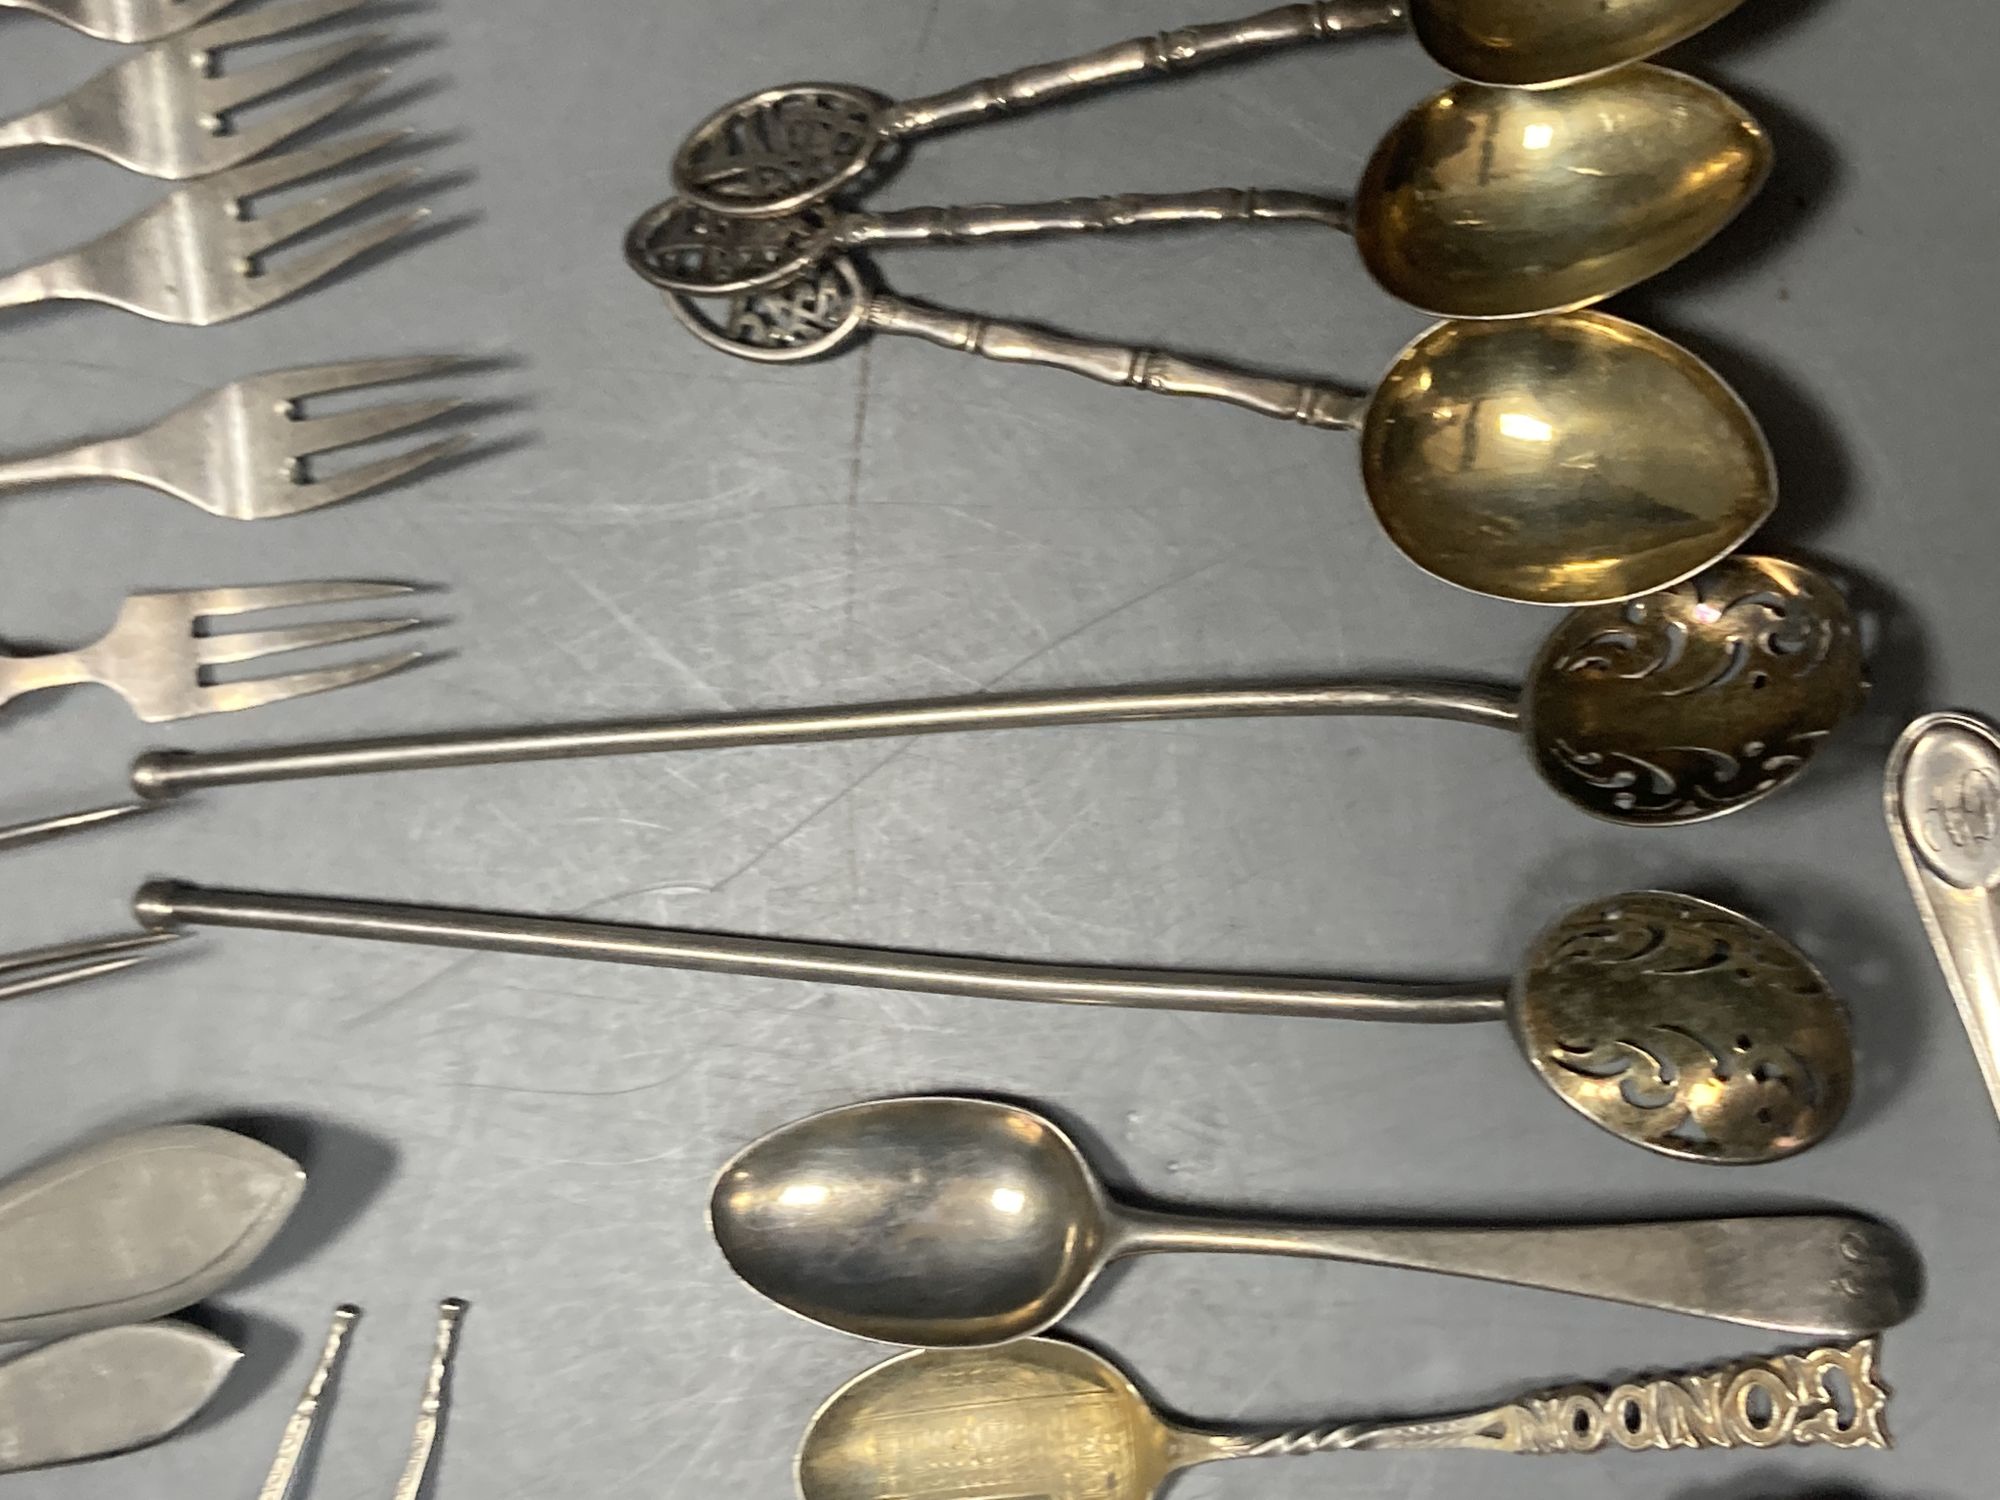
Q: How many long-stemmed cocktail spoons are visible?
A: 2